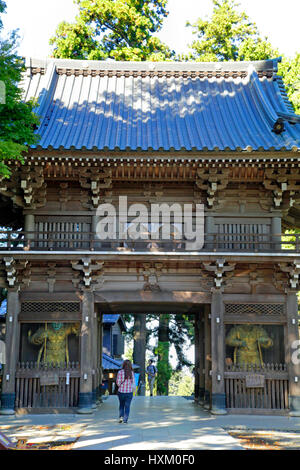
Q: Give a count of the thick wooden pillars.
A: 4